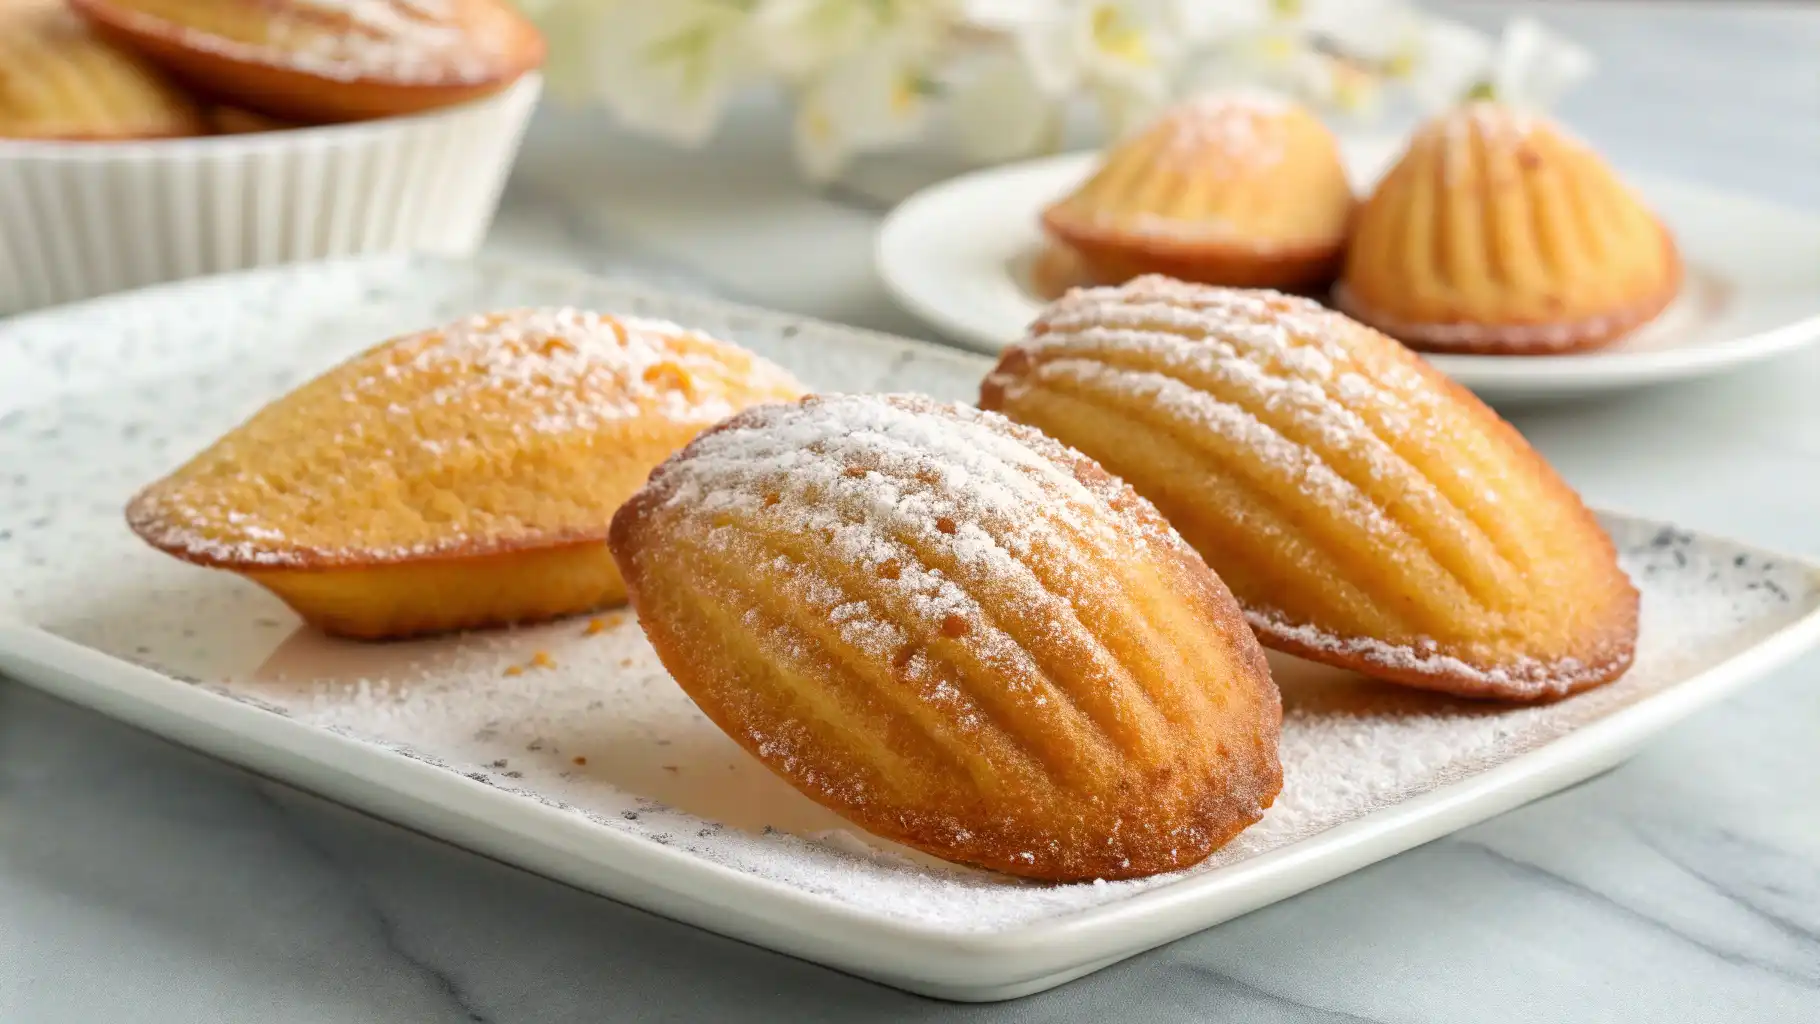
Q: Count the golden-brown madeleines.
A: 7